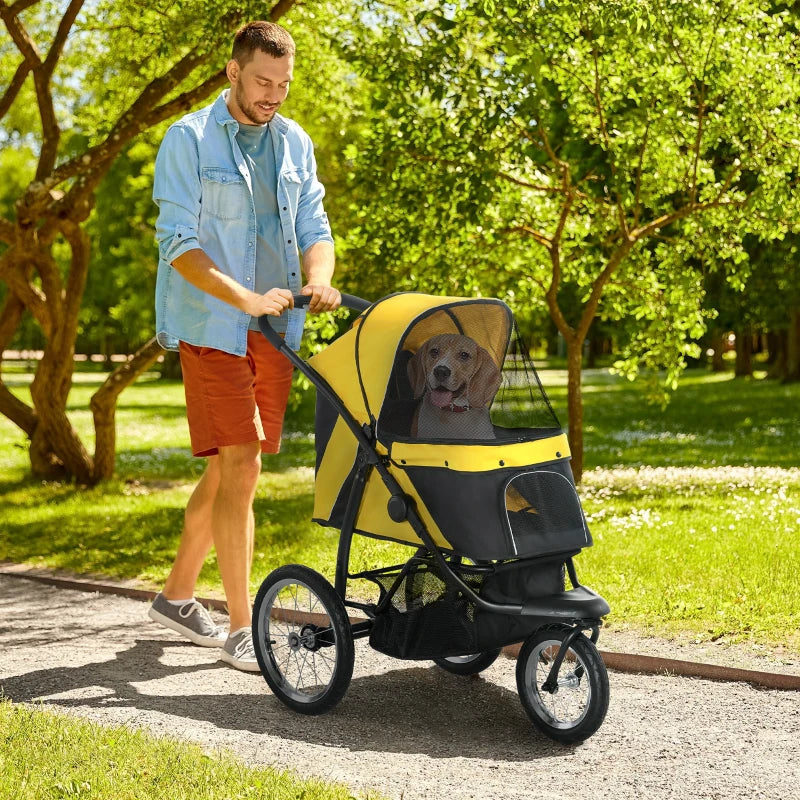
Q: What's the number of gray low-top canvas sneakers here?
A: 2